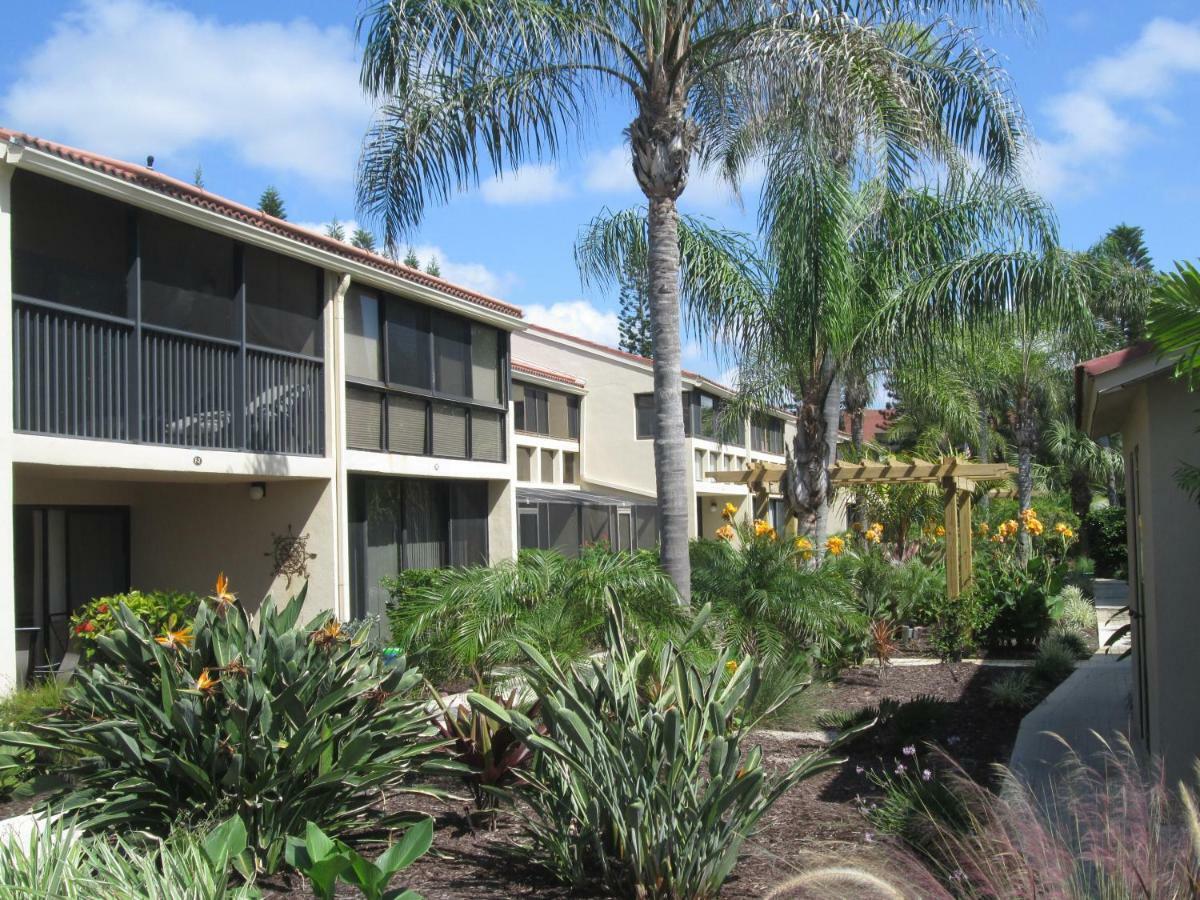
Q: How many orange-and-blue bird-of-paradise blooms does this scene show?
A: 4